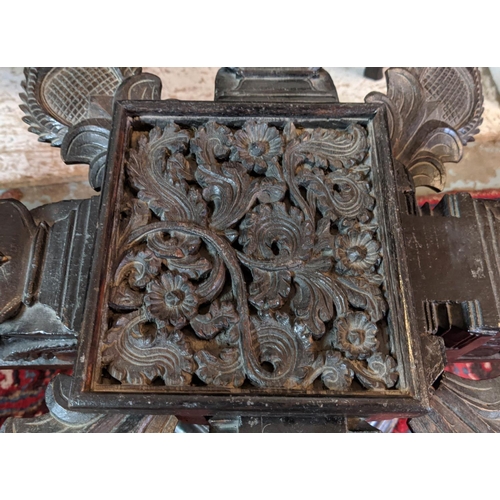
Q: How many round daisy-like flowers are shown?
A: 4